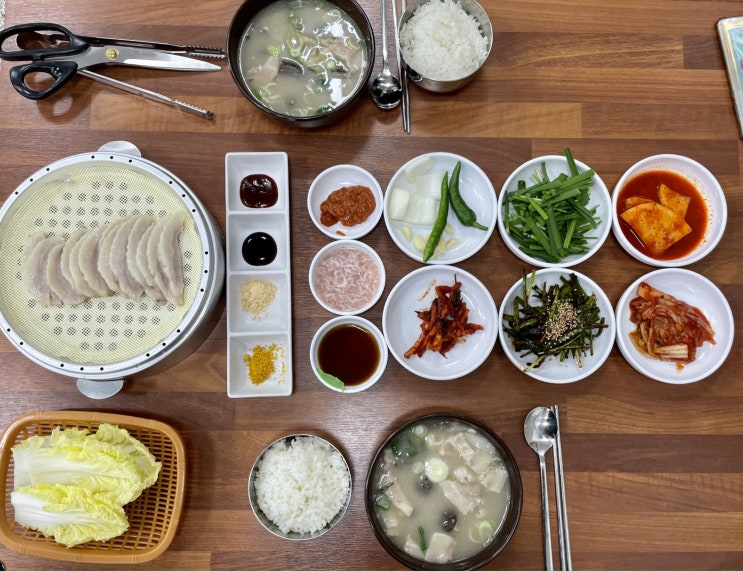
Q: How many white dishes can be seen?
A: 10